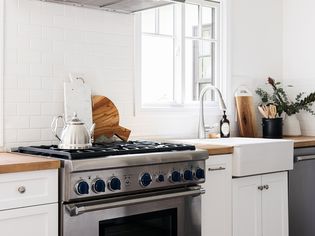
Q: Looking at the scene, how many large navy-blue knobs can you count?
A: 7